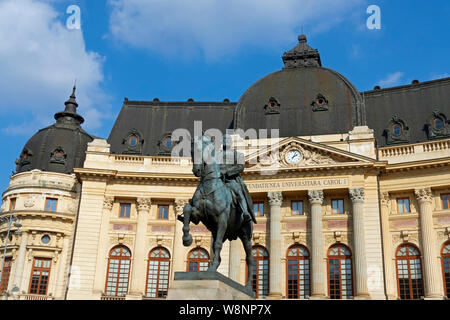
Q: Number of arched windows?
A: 8